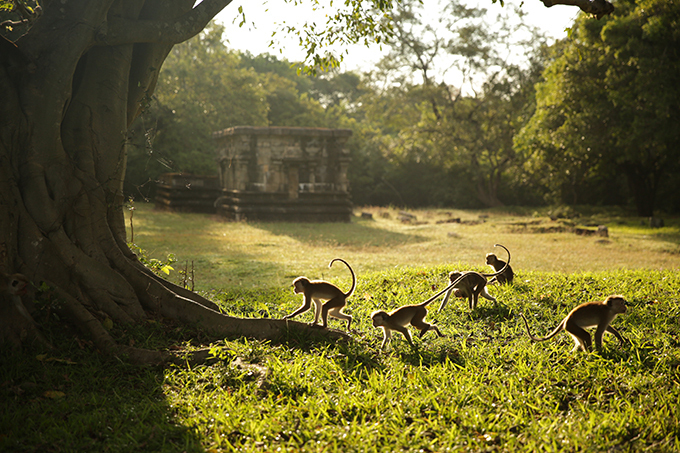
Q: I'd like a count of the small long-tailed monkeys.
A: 5